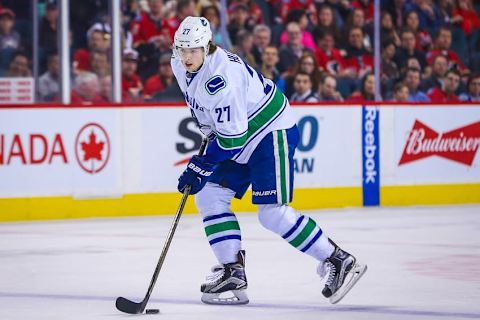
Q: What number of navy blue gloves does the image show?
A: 1